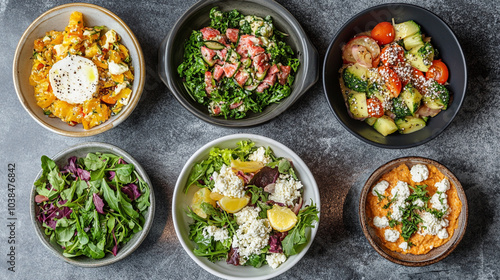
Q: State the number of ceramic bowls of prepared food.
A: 6